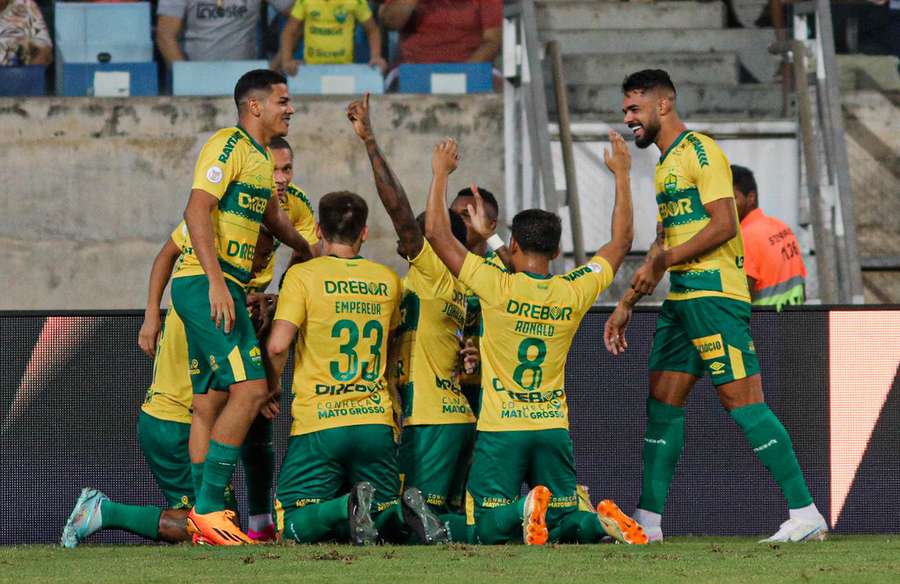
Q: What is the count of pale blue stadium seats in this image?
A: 3